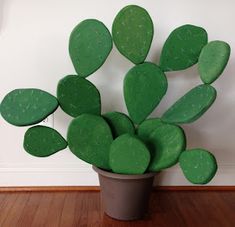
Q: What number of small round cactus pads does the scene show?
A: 15